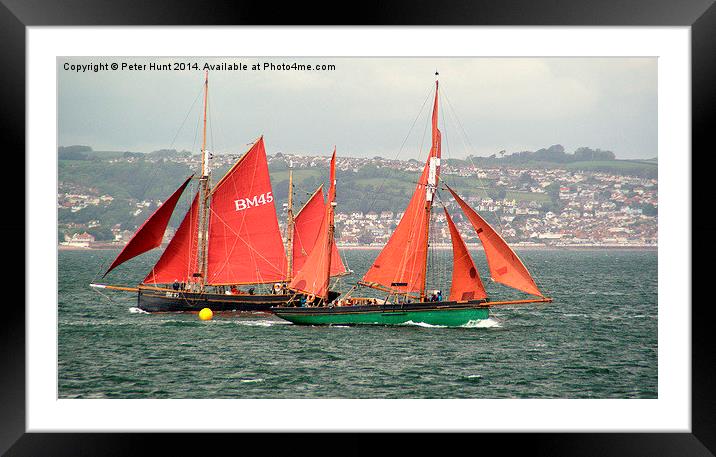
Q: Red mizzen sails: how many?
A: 2